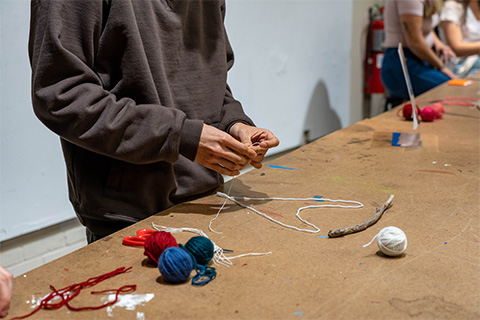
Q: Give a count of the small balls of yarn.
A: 7